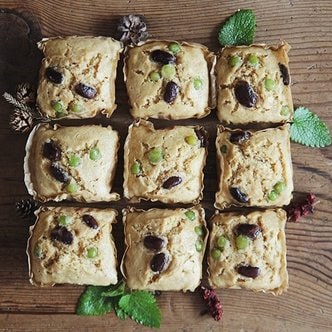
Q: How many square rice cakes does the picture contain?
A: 9